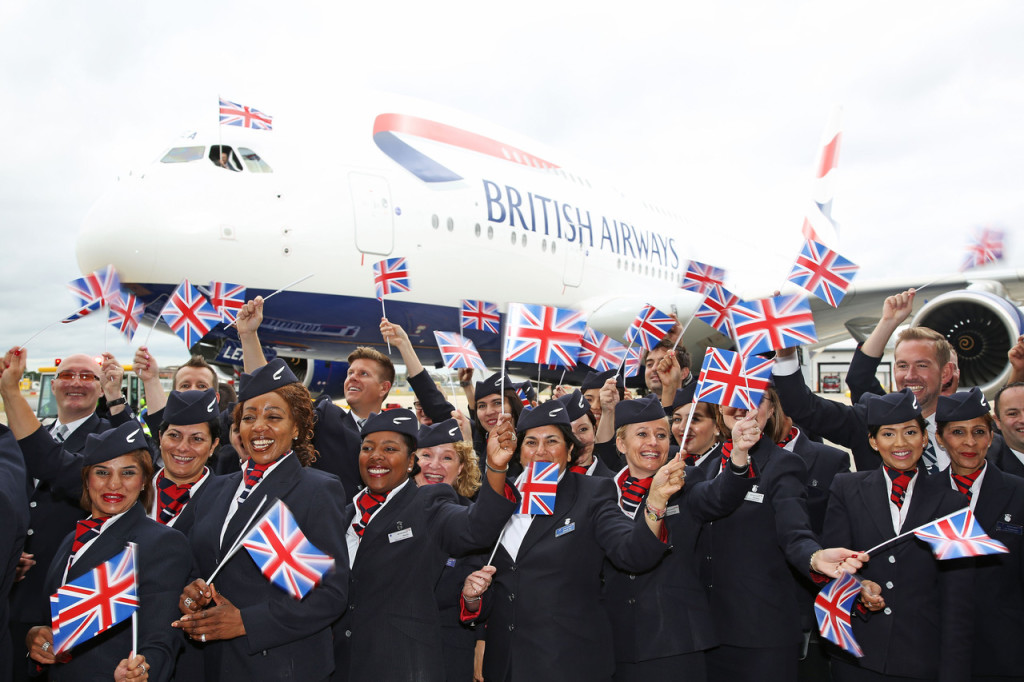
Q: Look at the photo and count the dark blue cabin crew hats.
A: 14